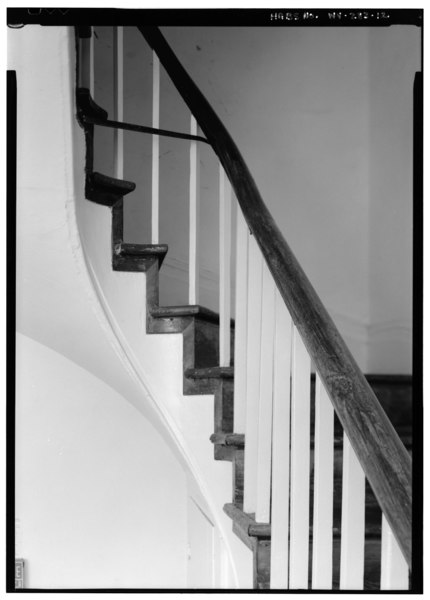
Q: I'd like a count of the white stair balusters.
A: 13